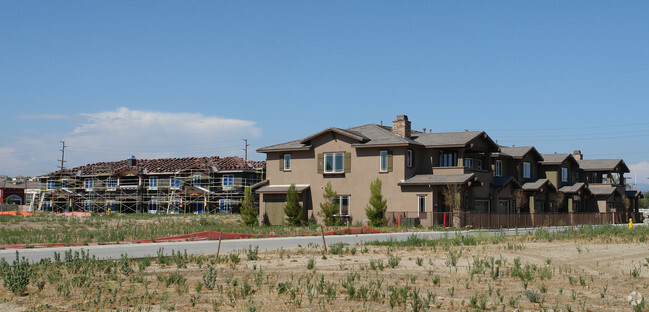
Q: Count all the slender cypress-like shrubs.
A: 4